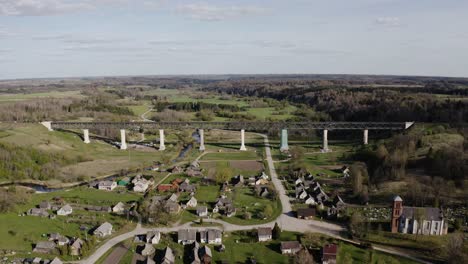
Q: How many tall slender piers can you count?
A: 8